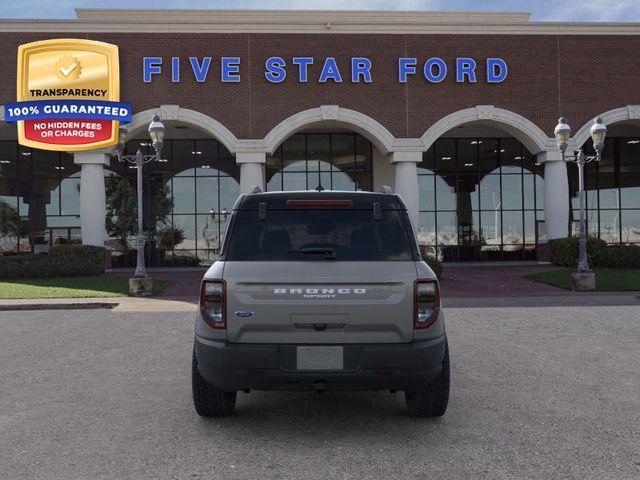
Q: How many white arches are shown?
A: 4